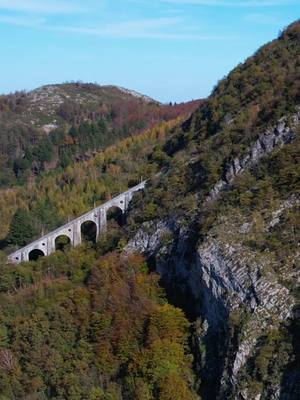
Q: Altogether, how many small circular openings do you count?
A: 5